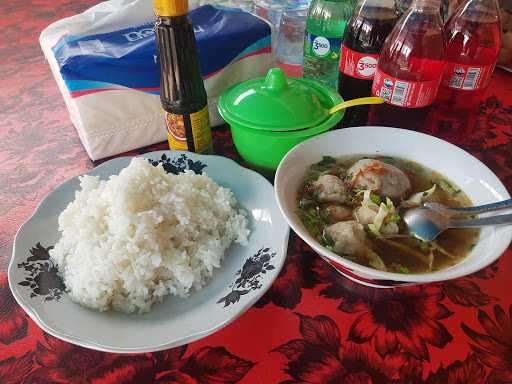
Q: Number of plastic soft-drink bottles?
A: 4